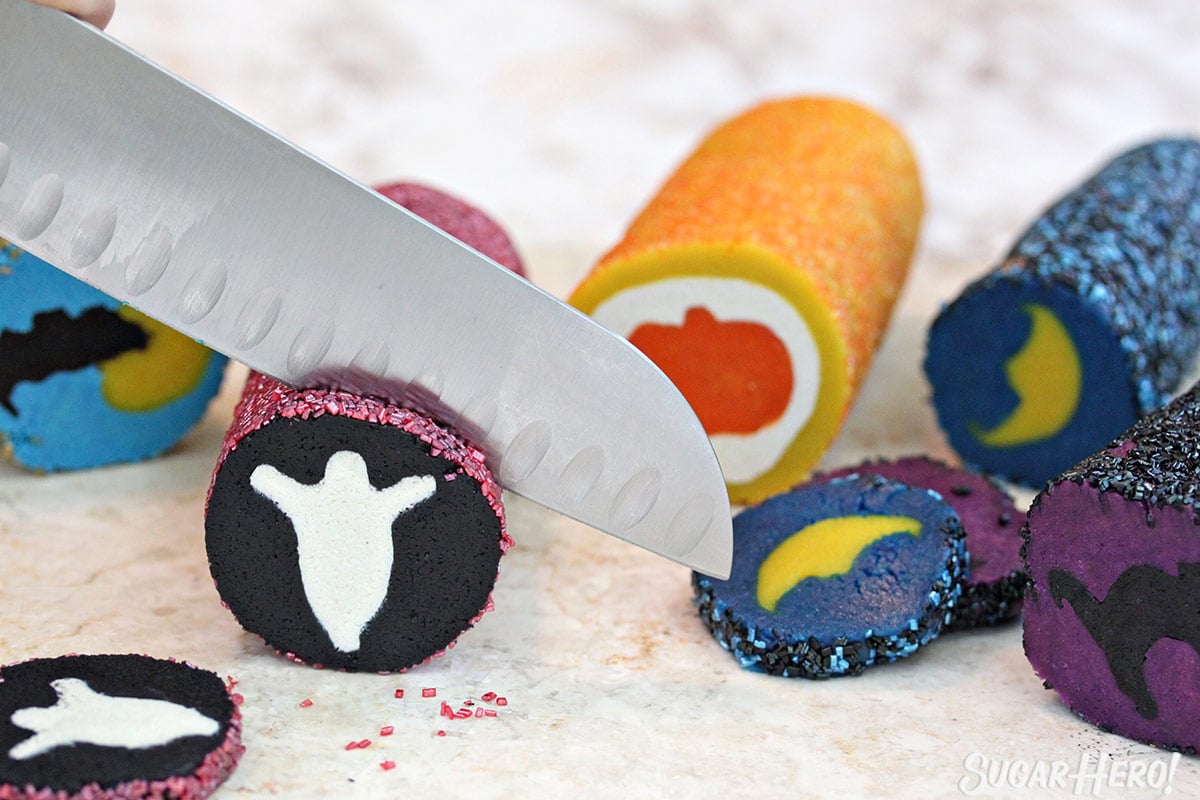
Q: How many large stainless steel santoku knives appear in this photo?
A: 1